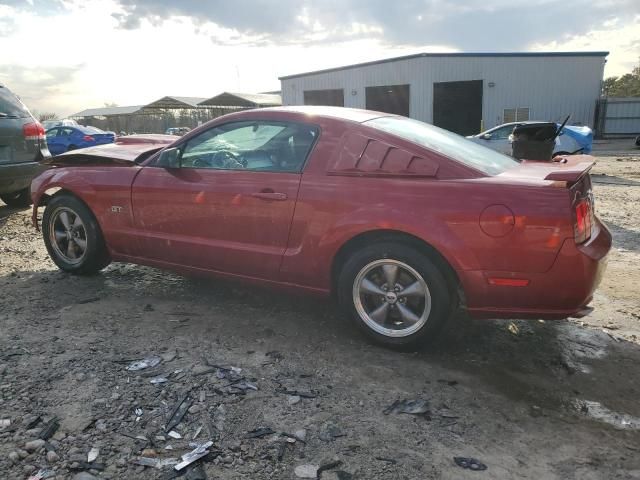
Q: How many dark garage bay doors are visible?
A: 3